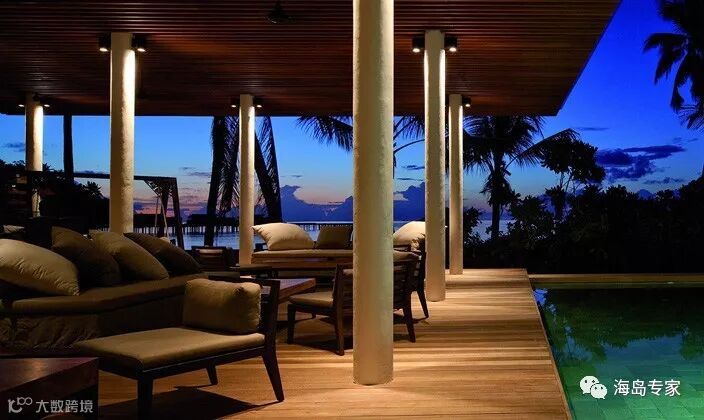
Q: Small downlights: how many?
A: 9